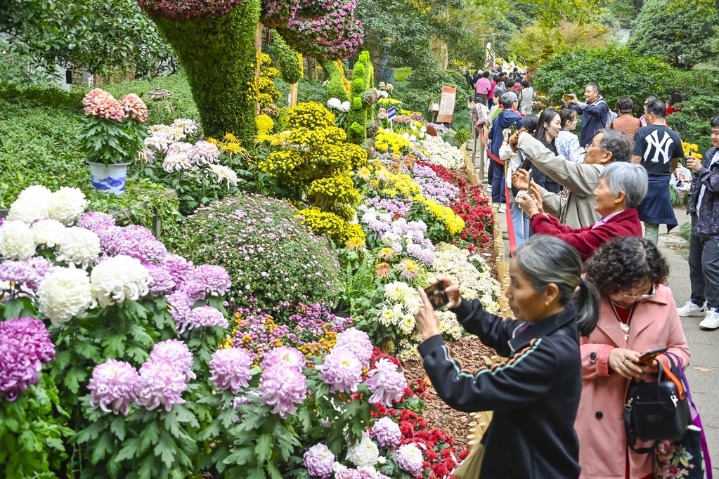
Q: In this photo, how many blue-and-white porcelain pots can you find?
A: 1